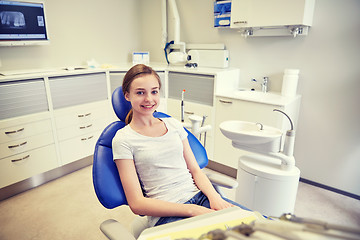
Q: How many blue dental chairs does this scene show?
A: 1